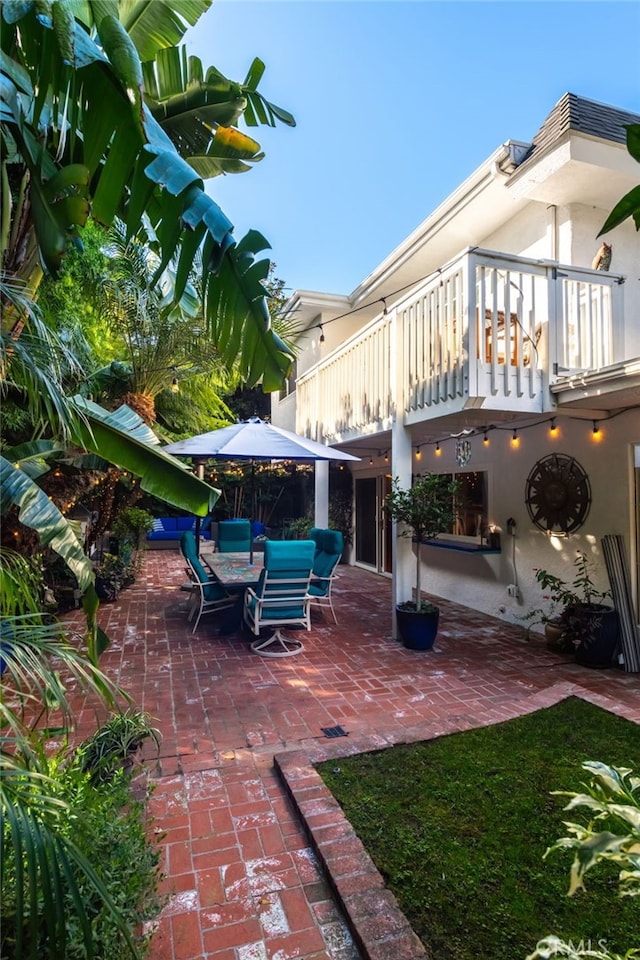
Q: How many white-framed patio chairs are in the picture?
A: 4